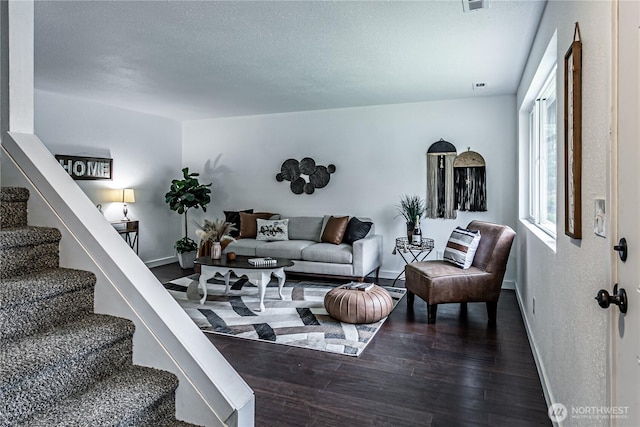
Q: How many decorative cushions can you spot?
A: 6